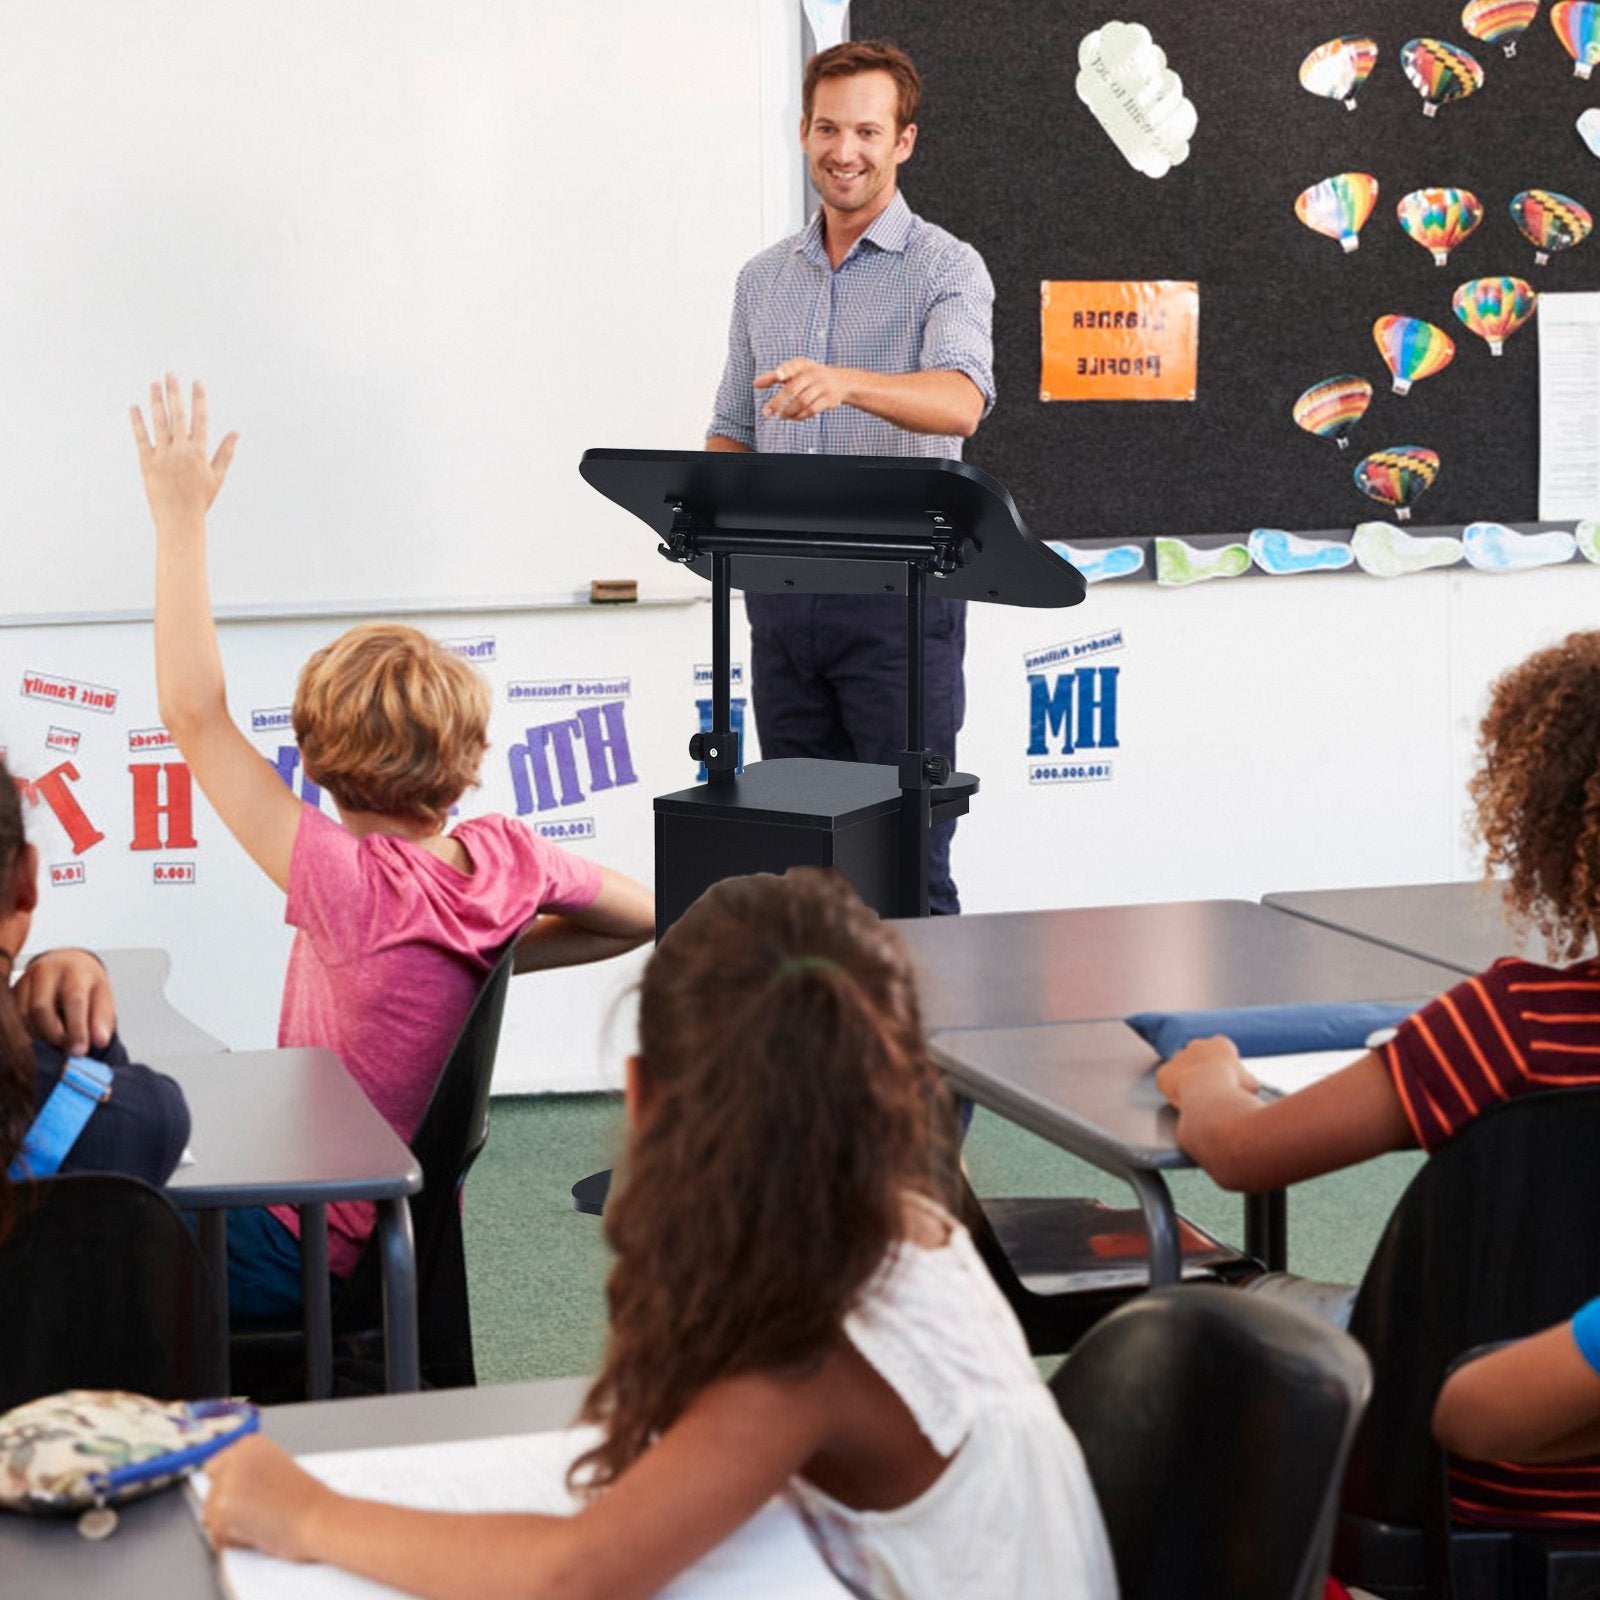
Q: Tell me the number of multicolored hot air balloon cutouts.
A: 11